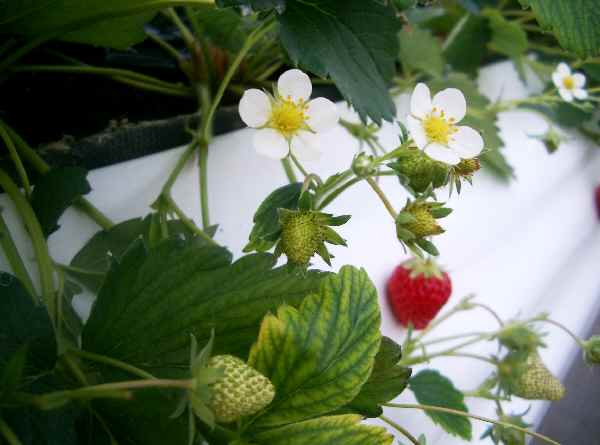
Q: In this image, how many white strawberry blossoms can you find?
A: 3